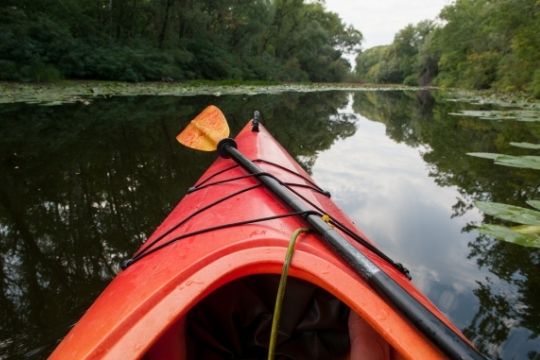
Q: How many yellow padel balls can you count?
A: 0